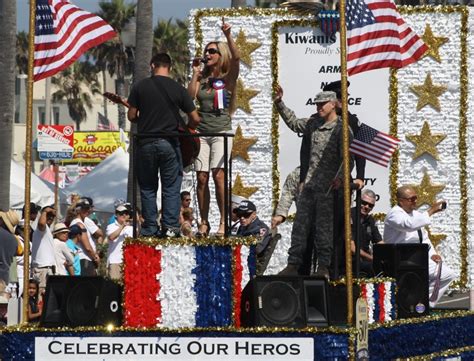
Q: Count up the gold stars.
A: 9